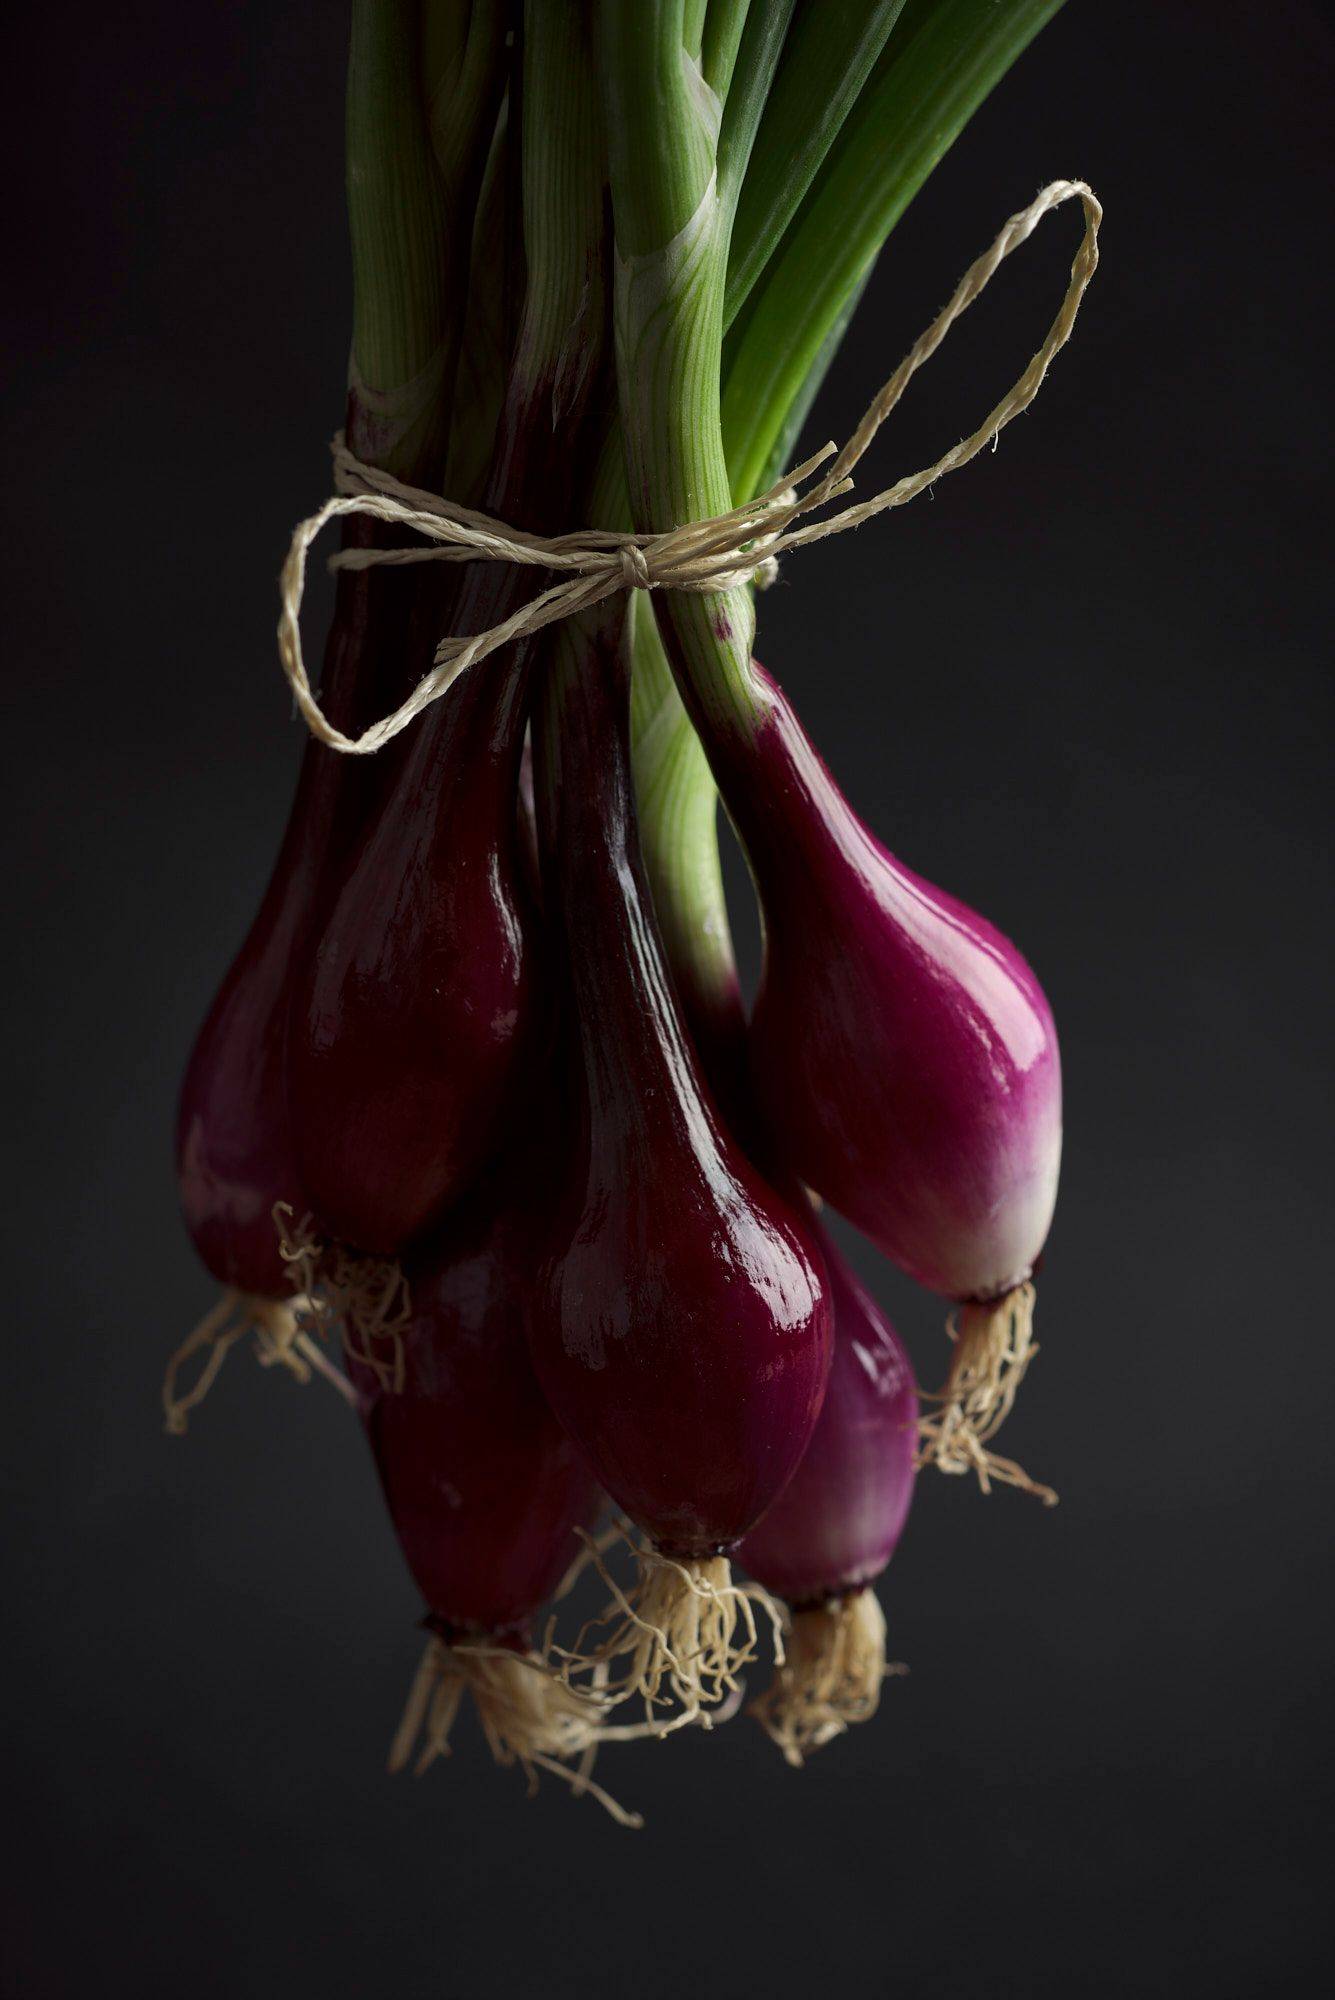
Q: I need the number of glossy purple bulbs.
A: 6